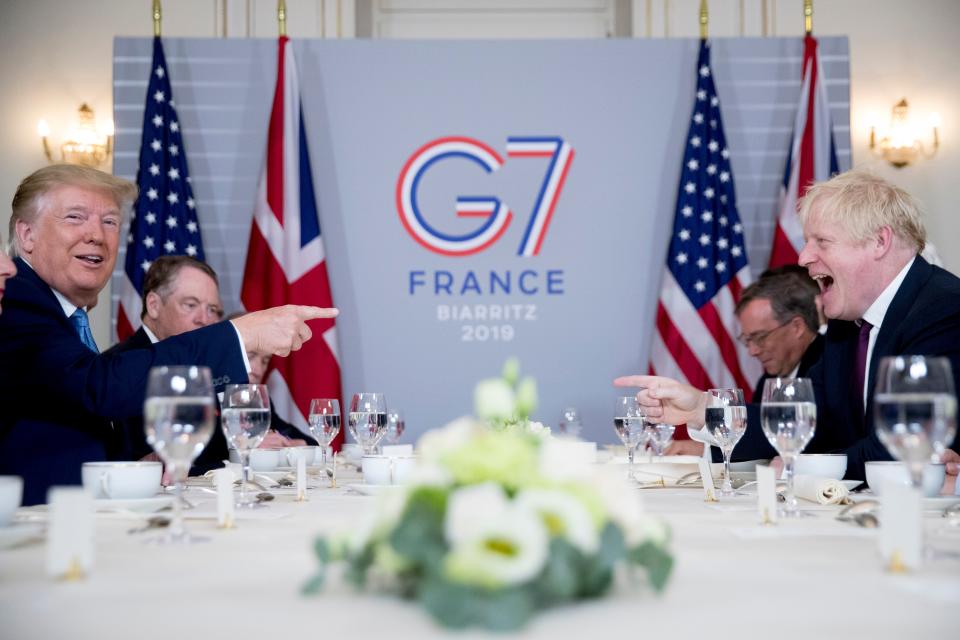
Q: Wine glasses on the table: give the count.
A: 11